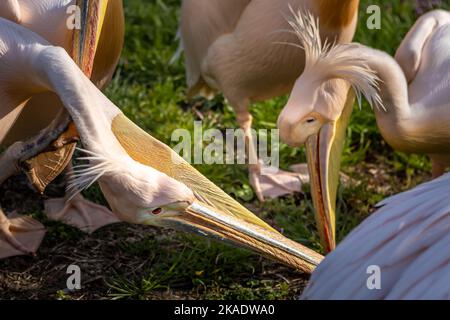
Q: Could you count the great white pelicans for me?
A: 5